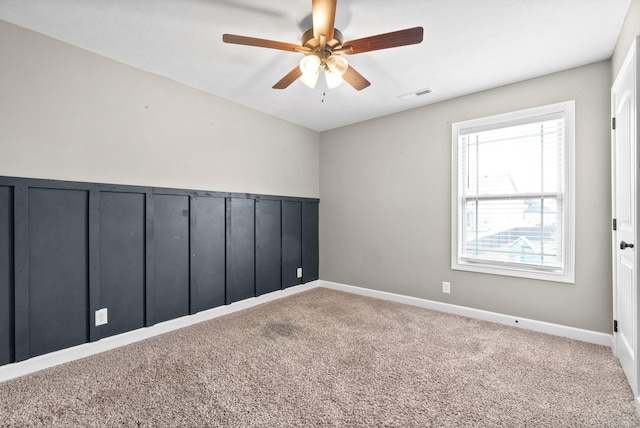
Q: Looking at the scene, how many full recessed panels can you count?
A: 8